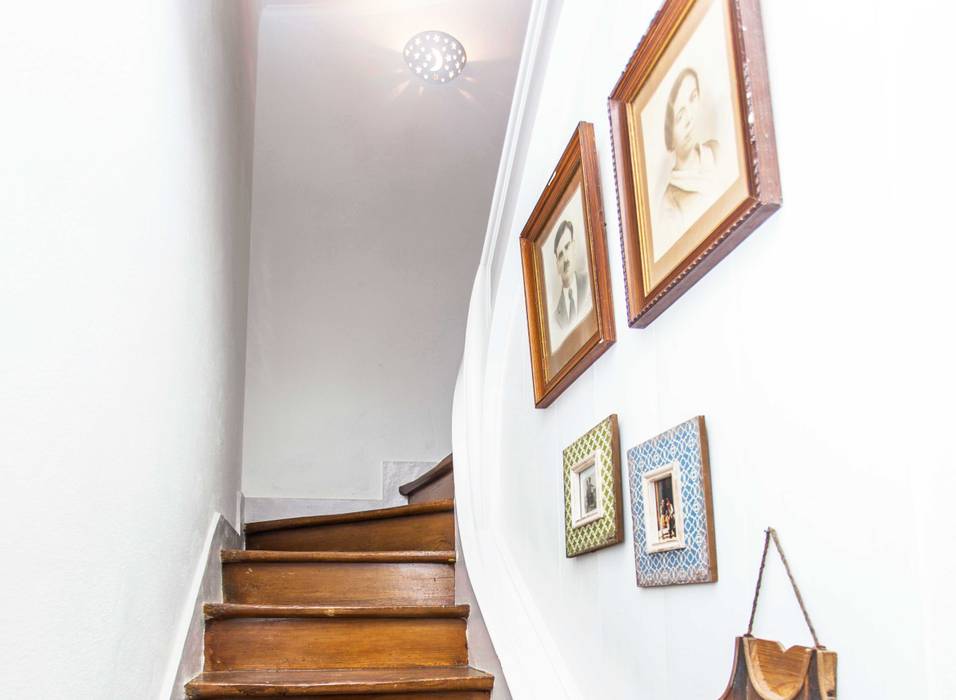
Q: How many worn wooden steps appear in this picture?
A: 5